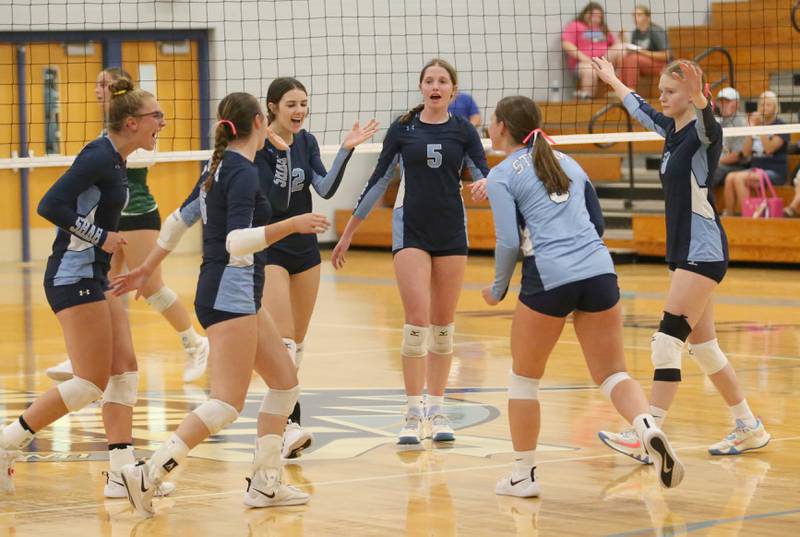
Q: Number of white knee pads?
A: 13